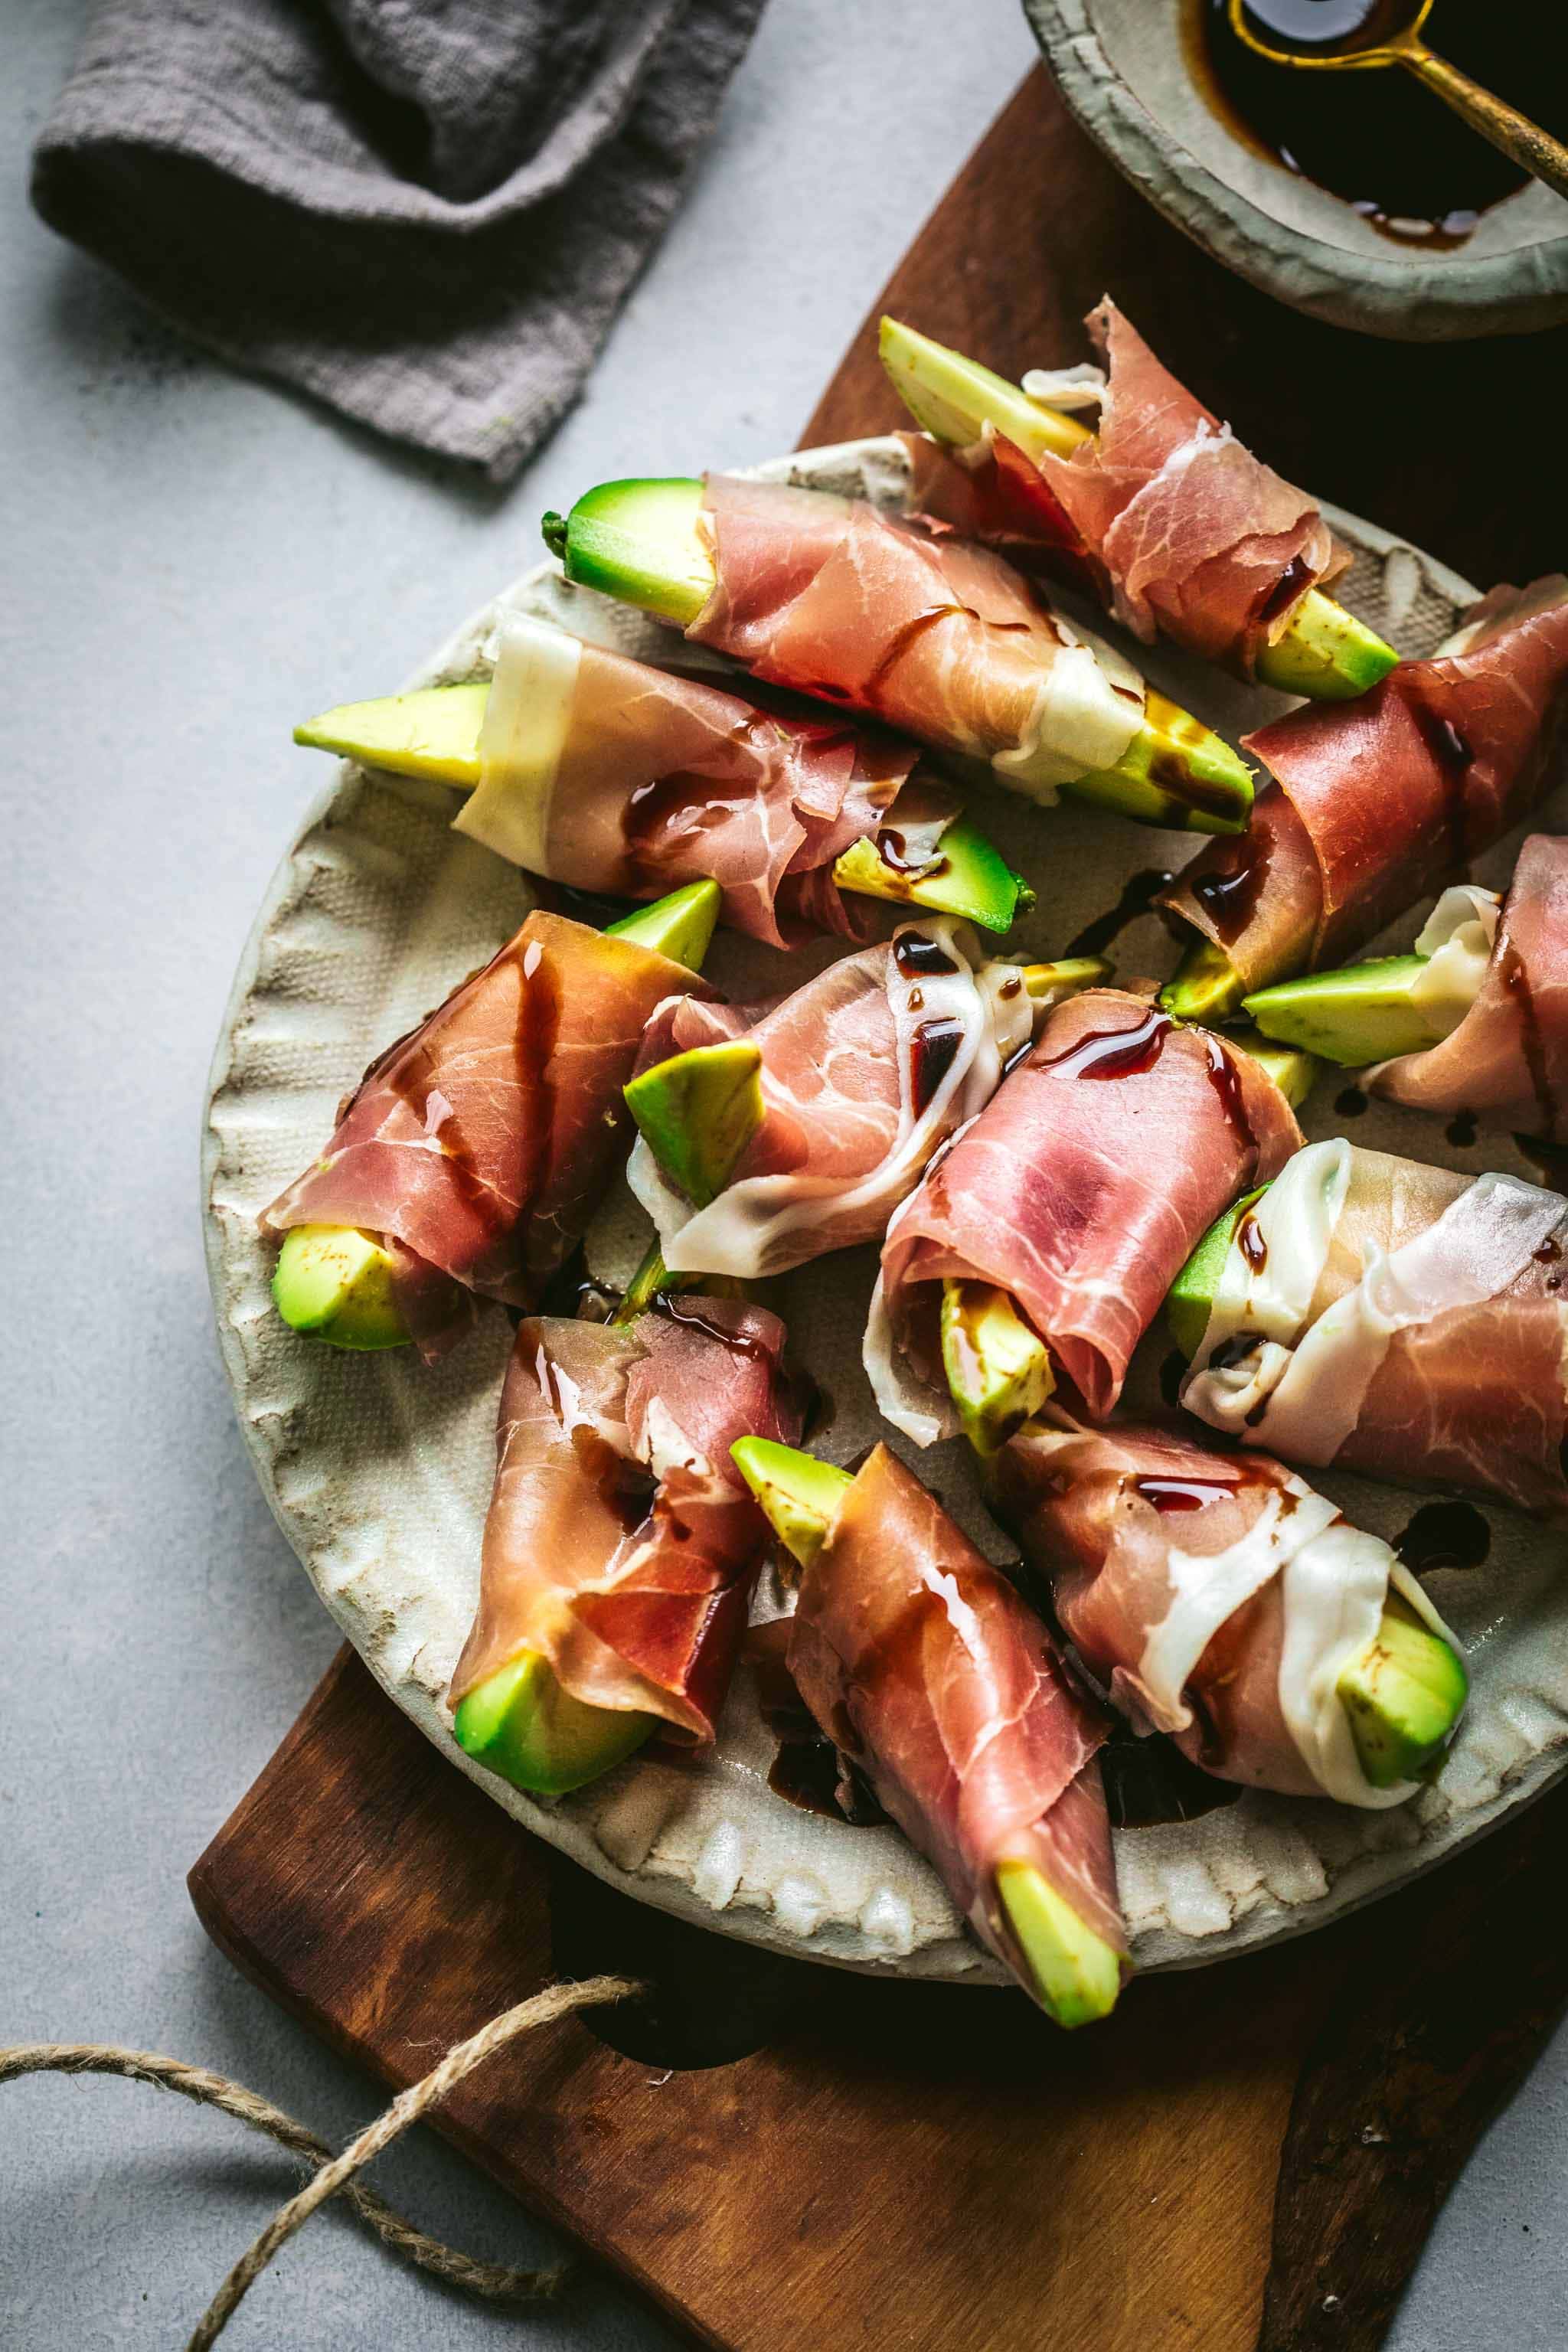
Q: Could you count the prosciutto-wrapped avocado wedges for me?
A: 12